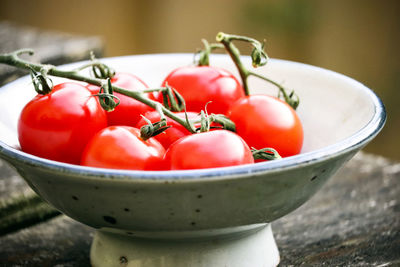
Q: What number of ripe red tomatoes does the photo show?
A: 7